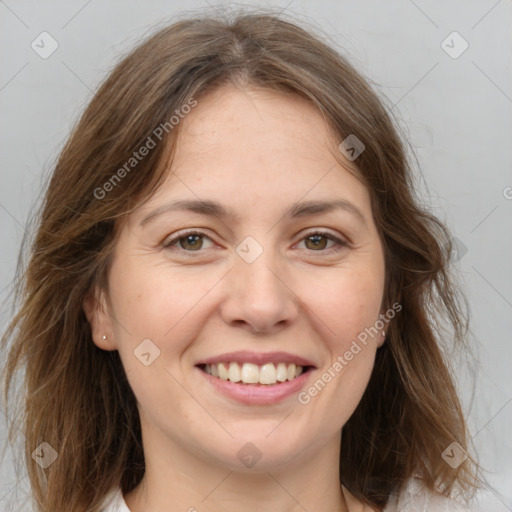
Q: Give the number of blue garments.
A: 0